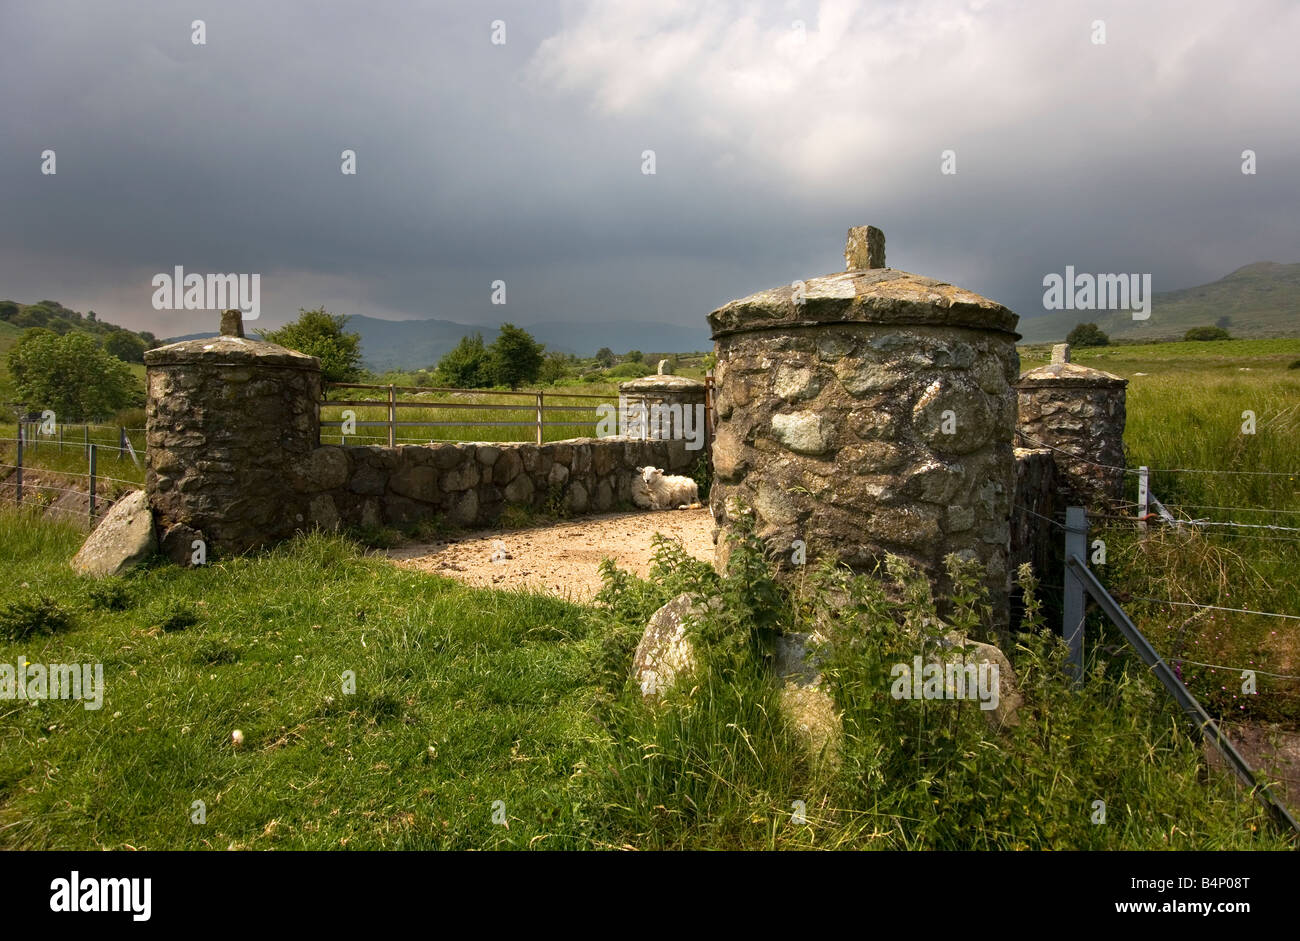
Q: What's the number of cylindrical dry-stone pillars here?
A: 4